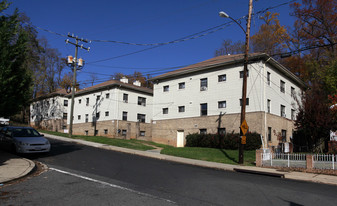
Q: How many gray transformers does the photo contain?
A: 2